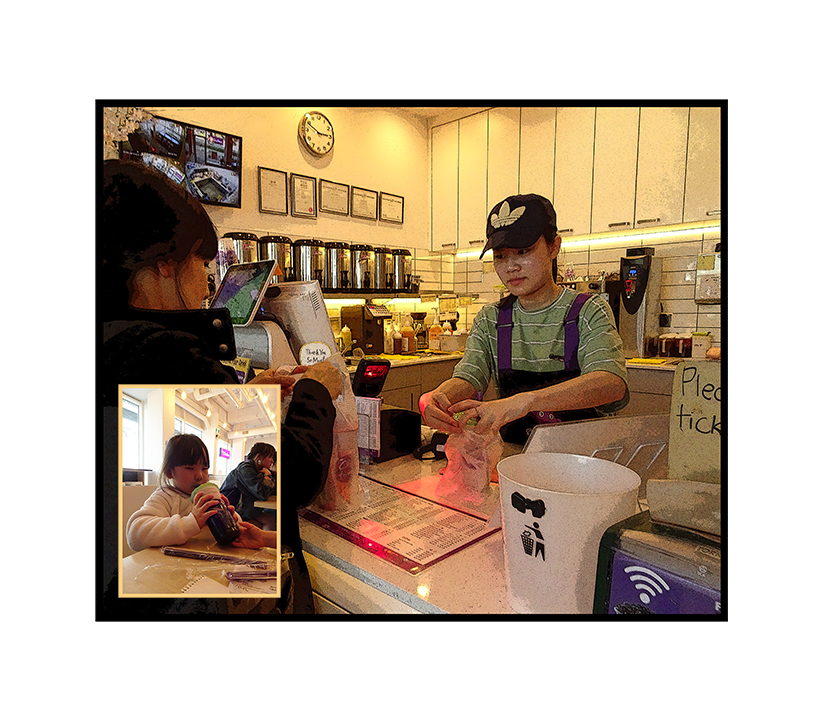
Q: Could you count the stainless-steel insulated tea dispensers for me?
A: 7